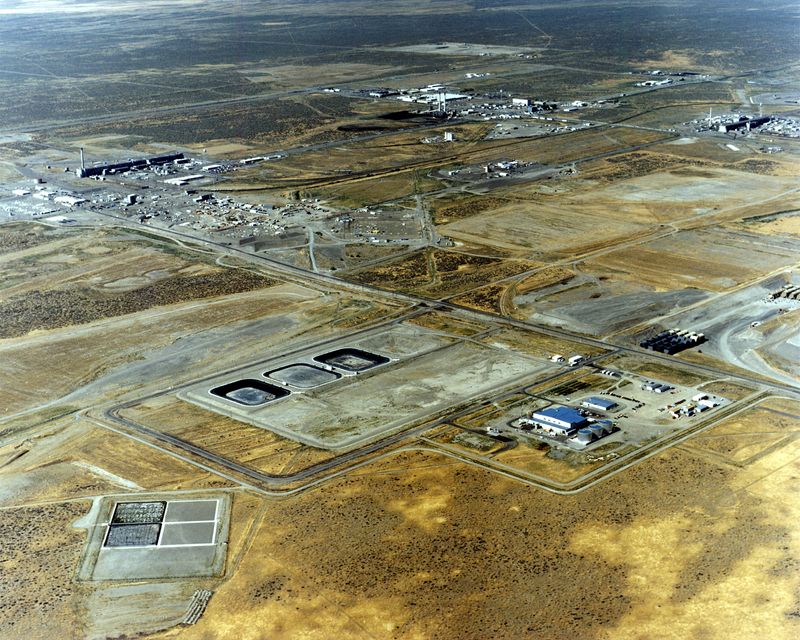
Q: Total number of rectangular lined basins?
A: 3